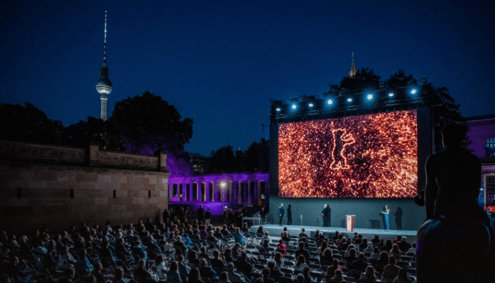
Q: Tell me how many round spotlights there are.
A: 8